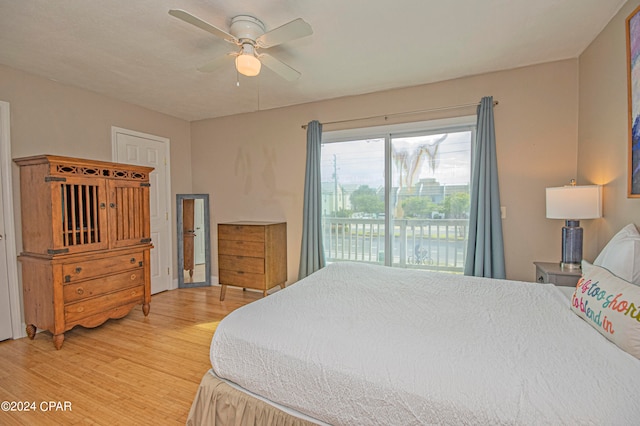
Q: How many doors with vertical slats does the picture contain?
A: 2